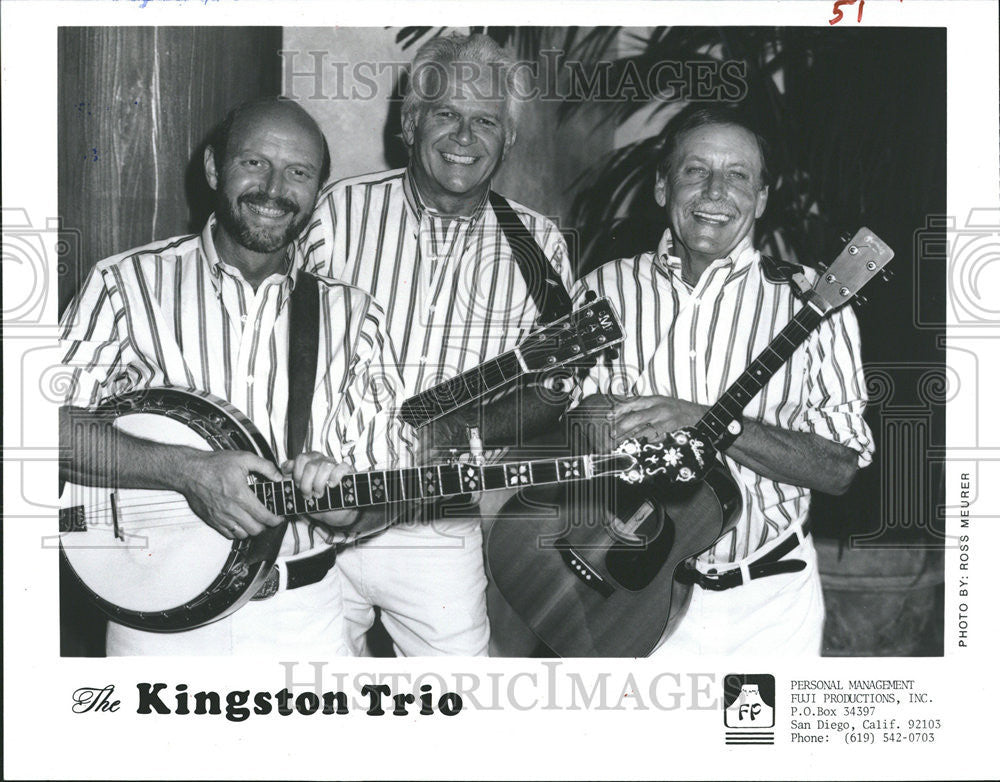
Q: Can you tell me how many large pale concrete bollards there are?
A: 0